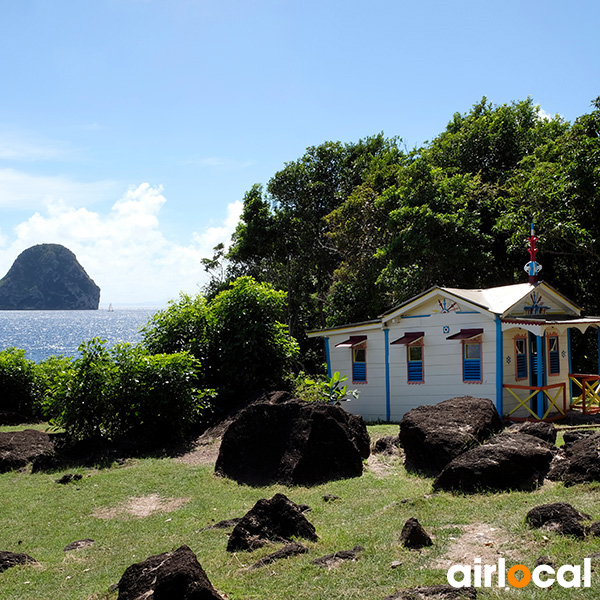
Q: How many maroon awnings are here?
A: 3